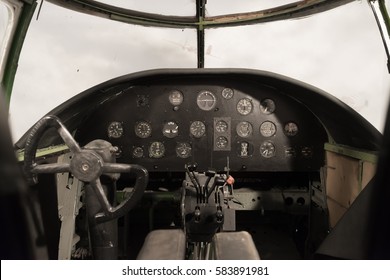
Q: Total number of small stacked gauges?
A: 2